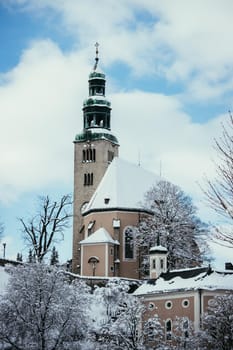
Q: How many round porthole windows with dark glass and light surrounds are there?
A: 3